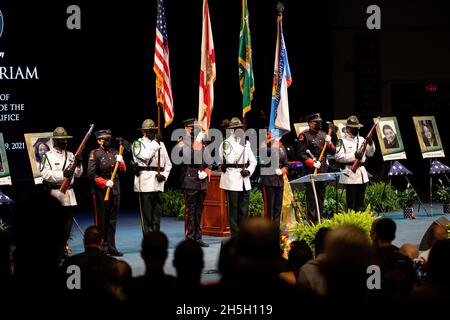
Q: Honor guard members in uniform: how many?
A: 8